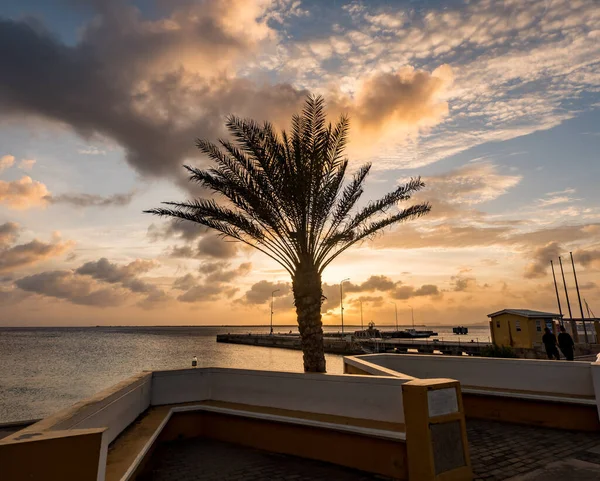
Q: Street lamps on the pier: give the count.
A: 5